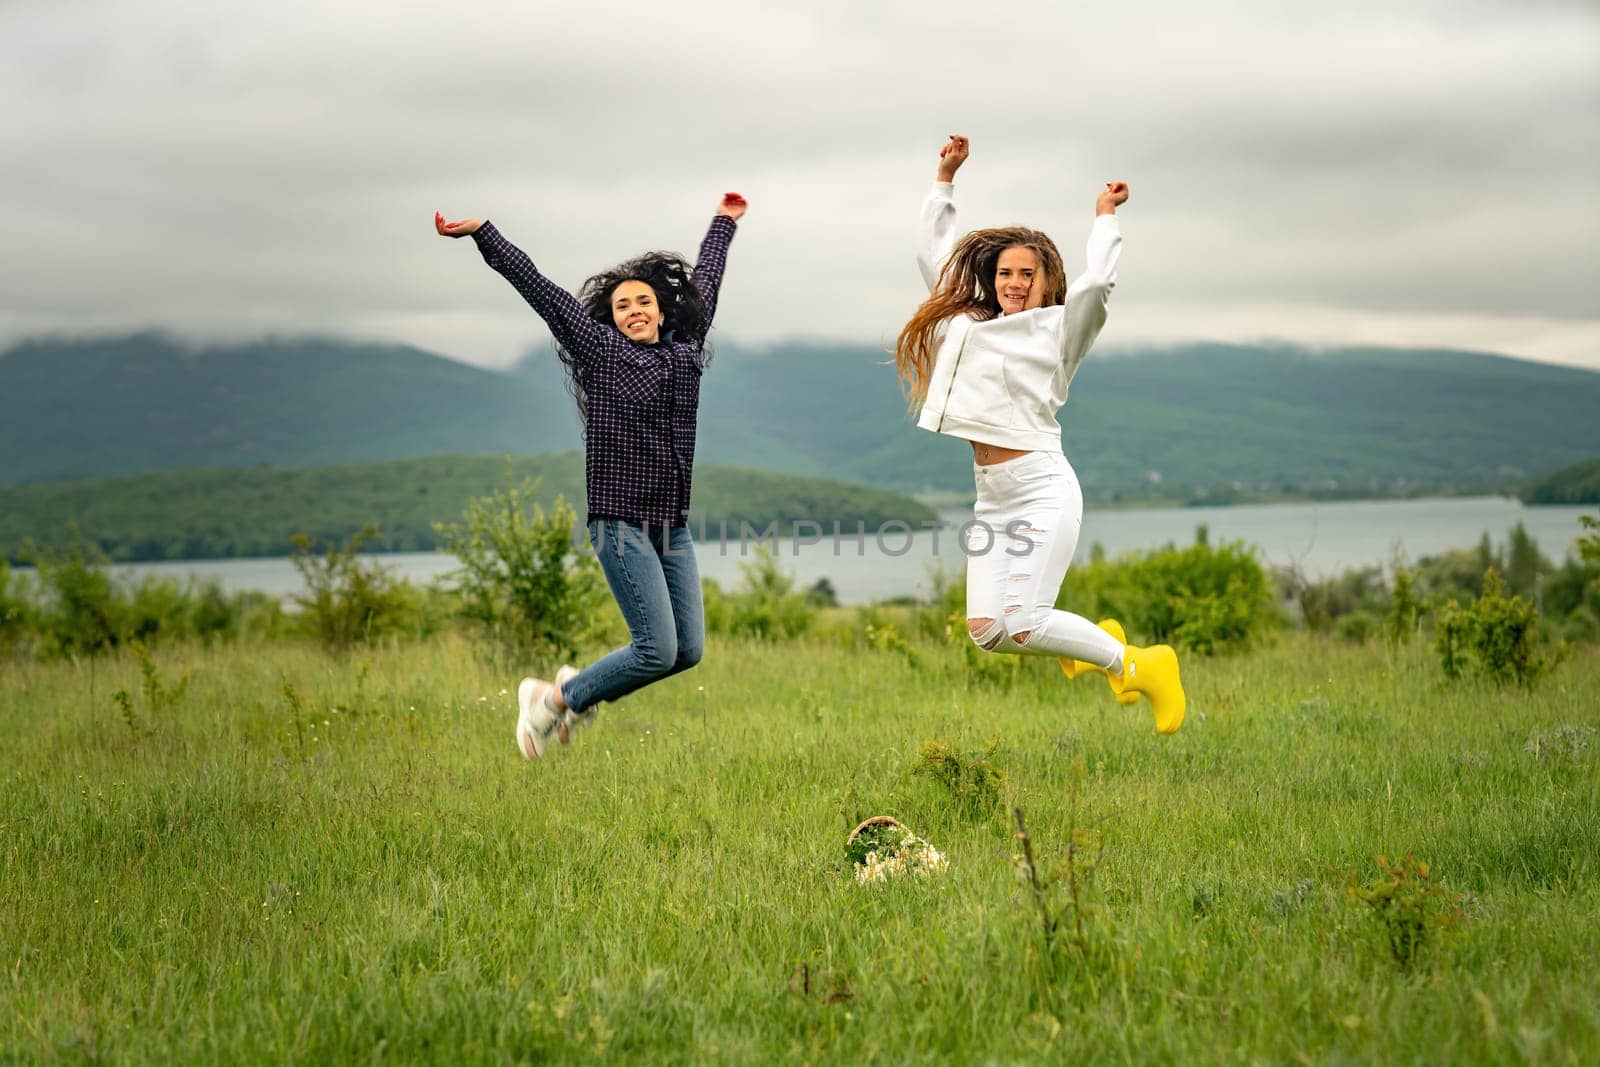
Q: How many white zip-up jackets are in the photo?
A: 1